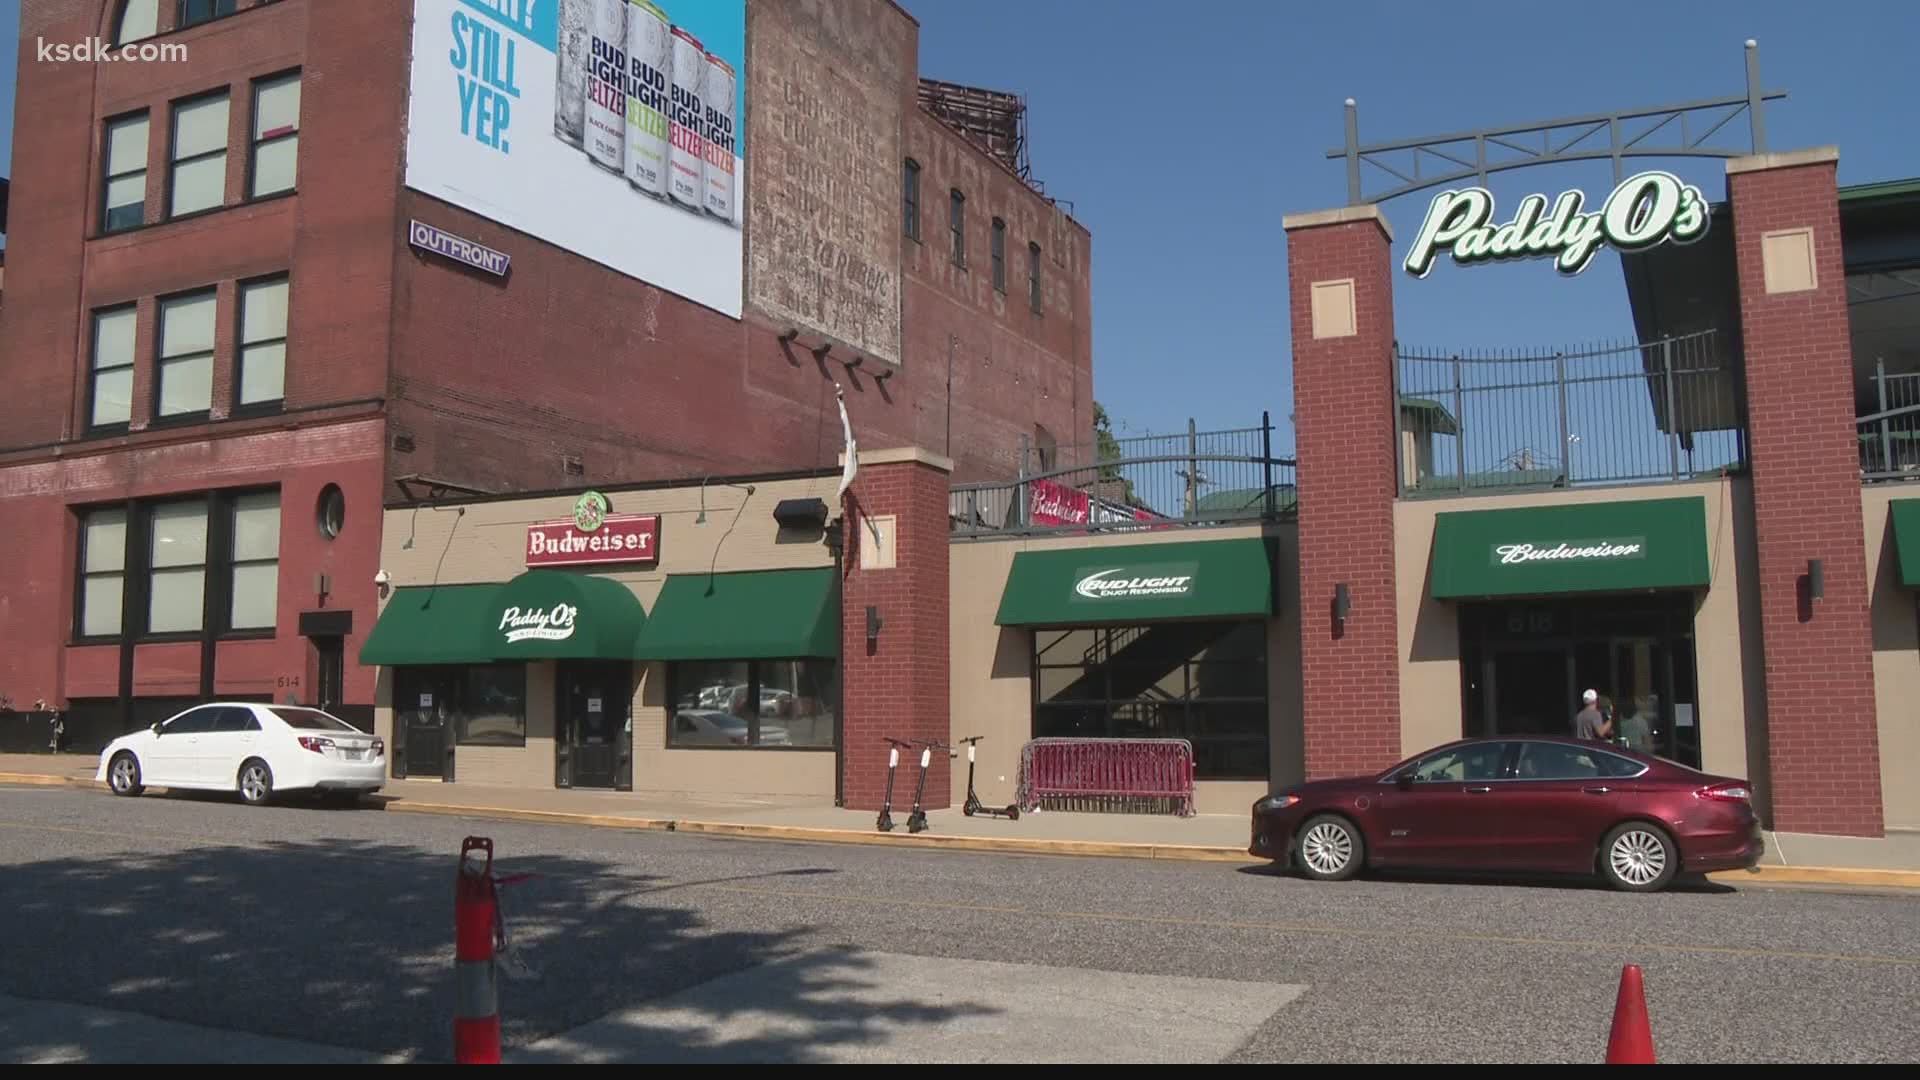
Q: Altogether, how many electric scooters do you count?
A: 3